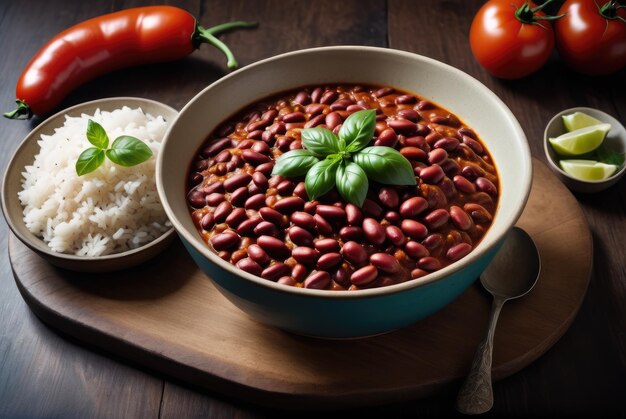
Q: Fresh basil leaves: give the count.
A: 9